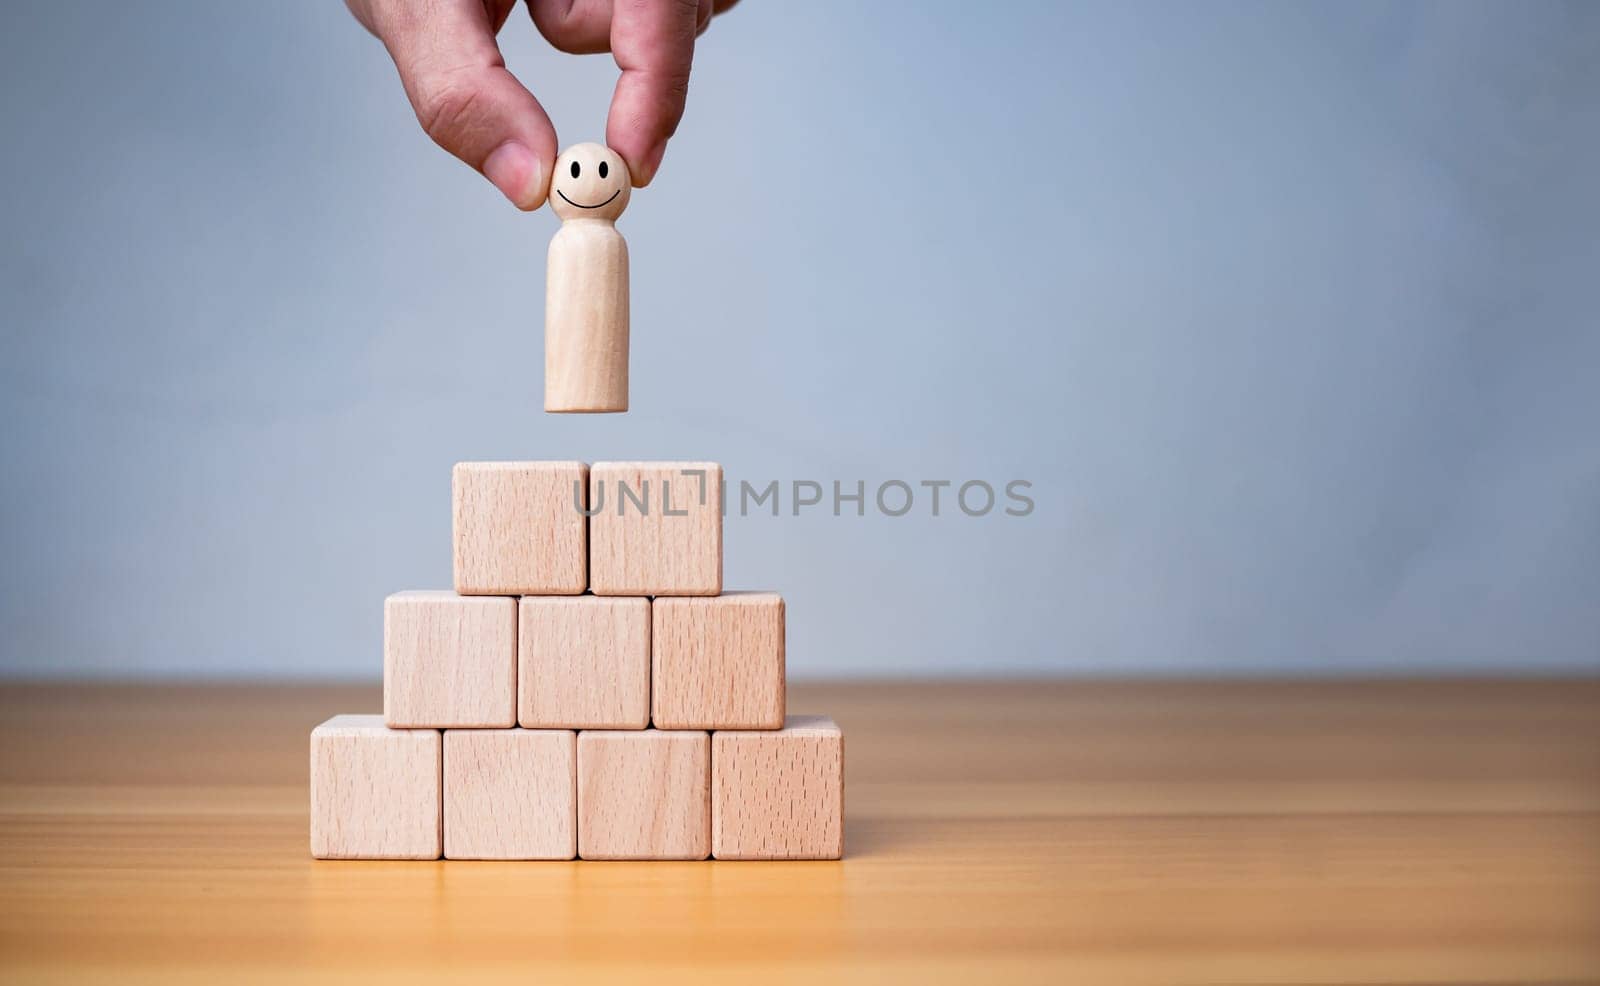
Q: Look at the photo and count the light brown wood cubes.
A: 9